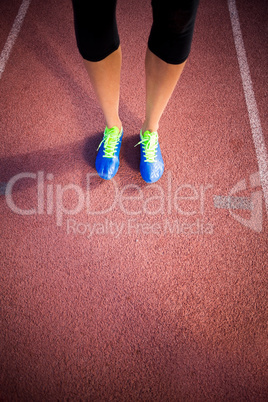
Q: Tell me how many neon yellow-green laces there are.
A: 2